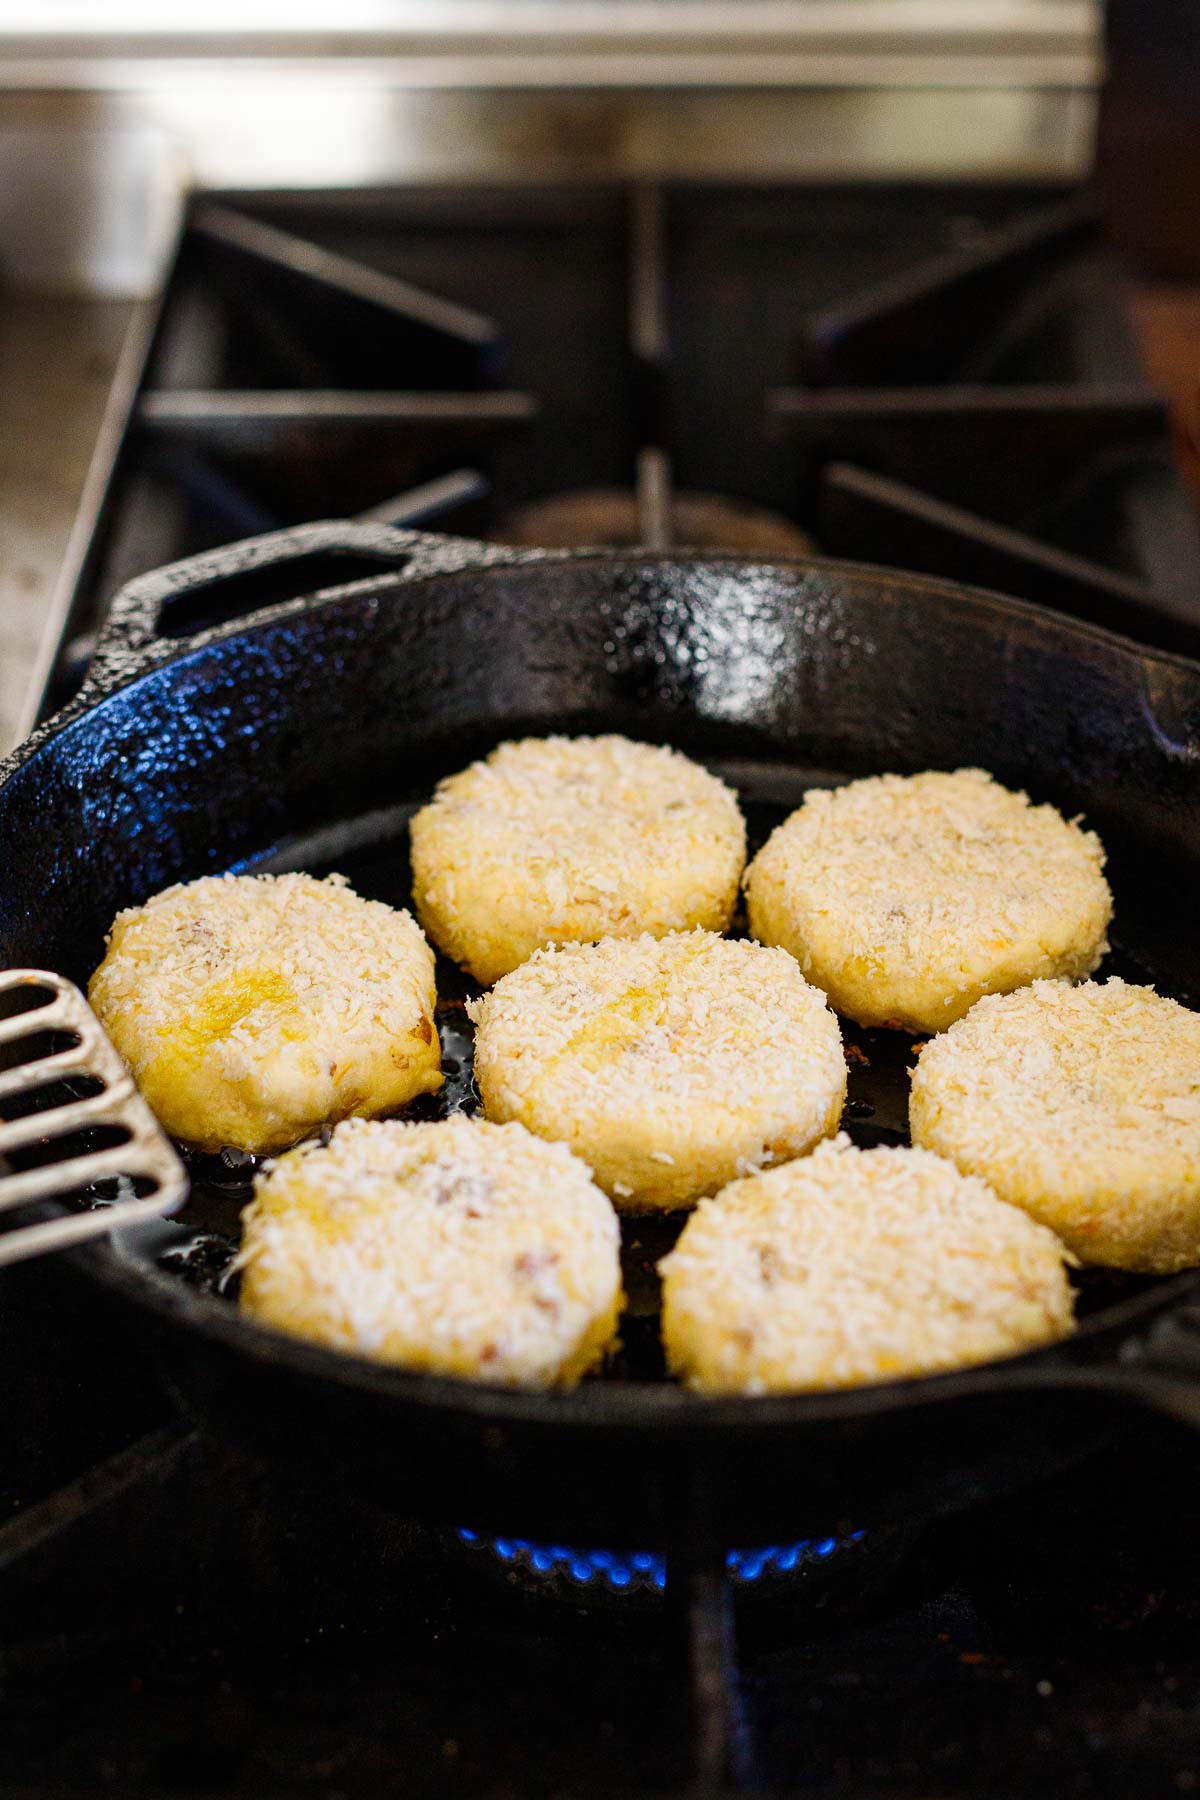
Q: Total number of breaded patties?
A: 7